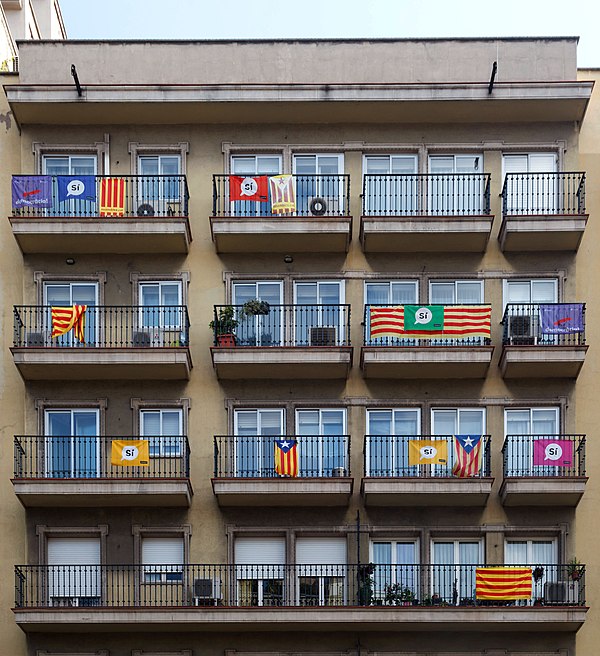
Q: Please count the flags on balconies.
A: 15